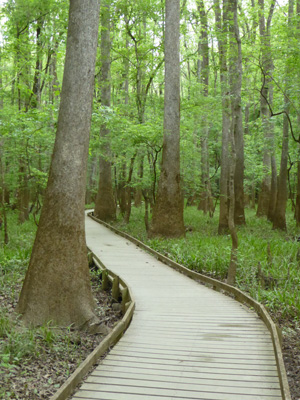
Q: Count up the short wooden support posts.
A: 4